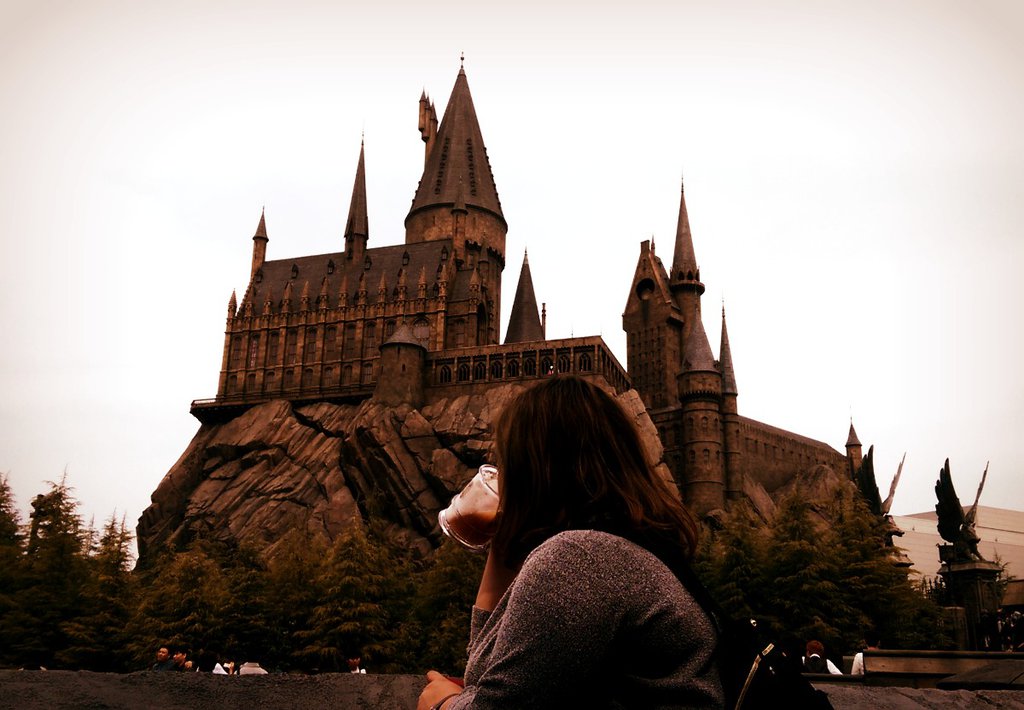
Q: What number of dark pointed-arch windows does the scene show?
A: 9